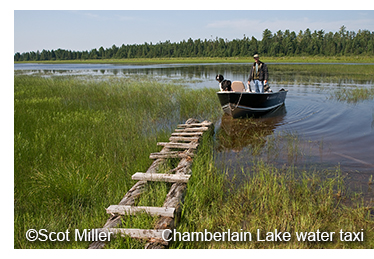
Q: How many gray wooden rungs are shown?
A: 9